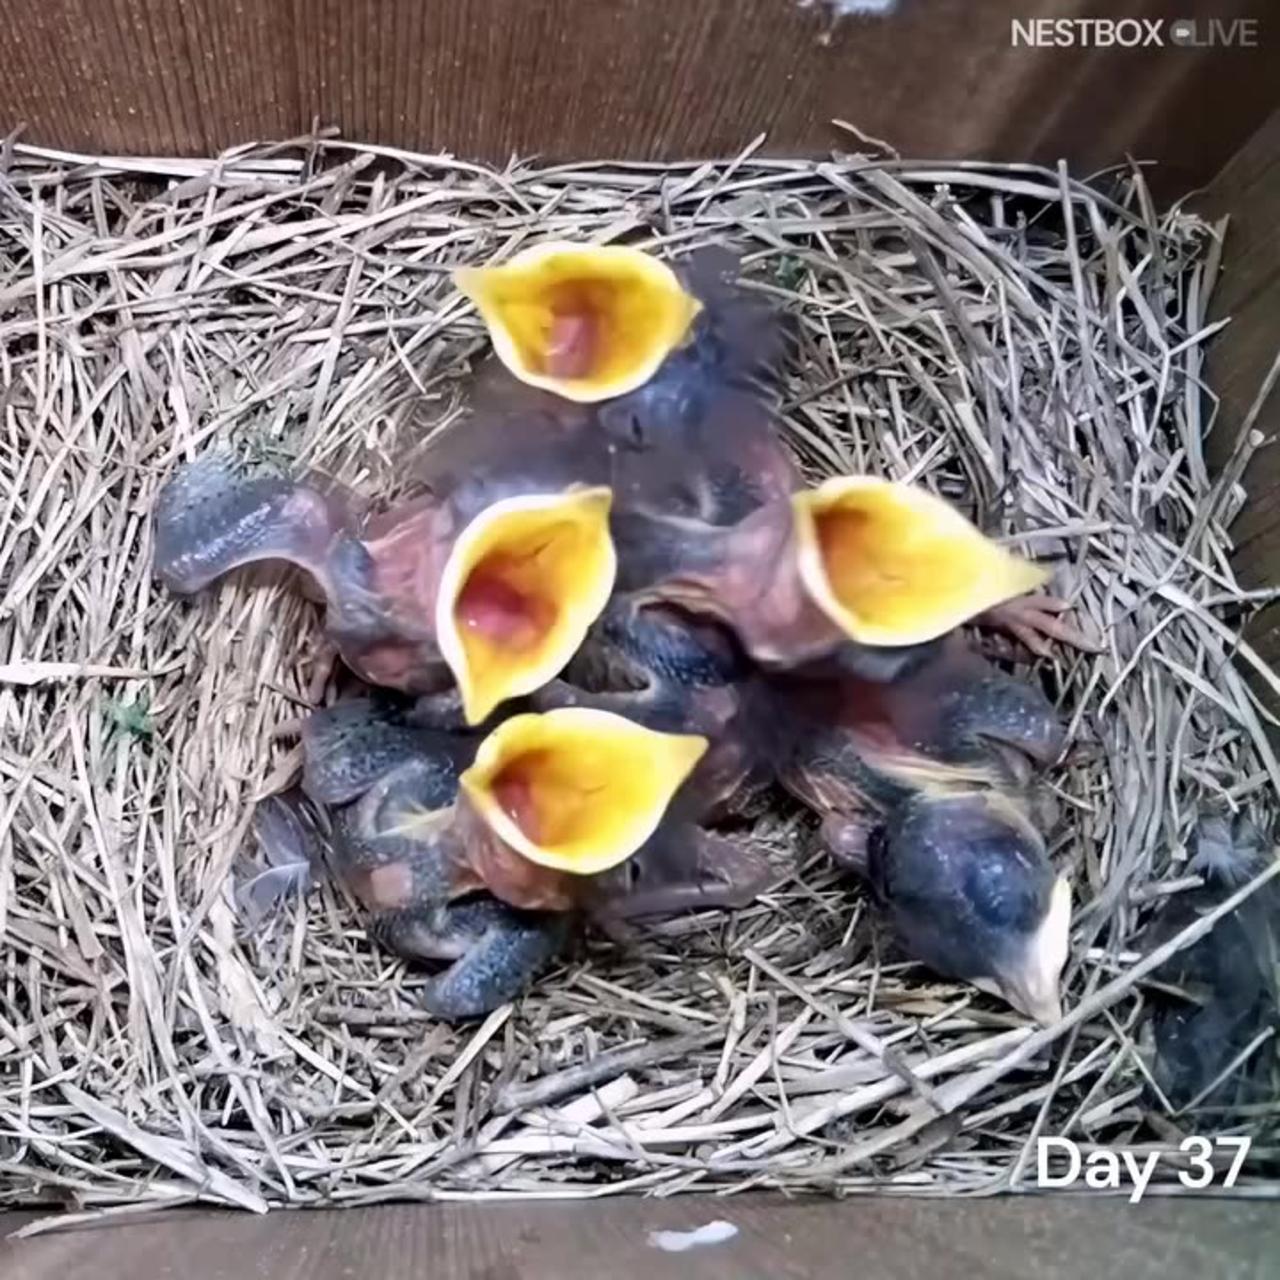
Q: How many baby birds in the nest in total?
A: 5